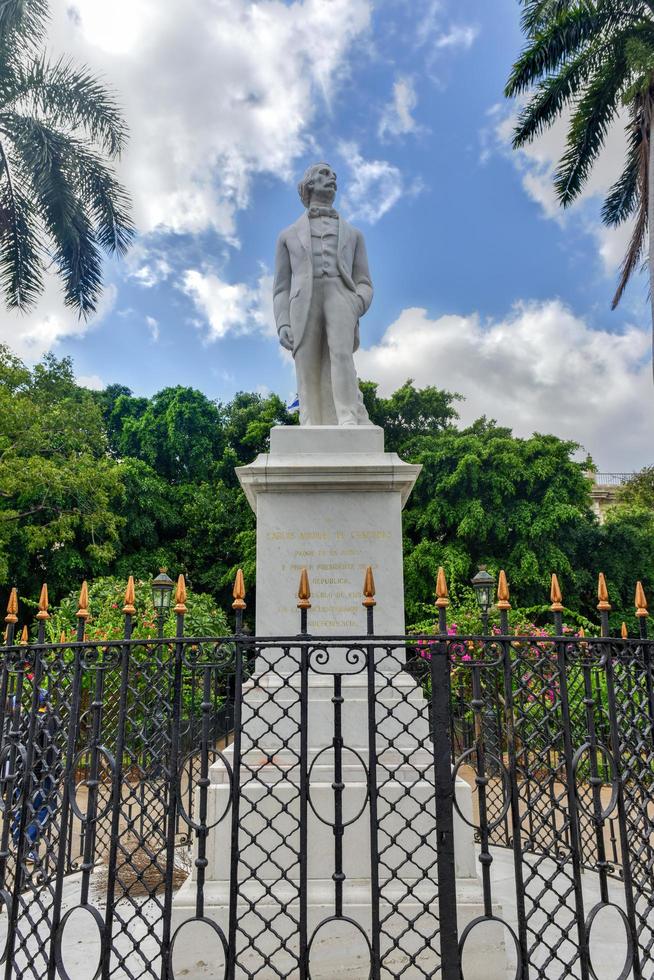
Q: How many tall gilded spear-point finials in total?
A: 13